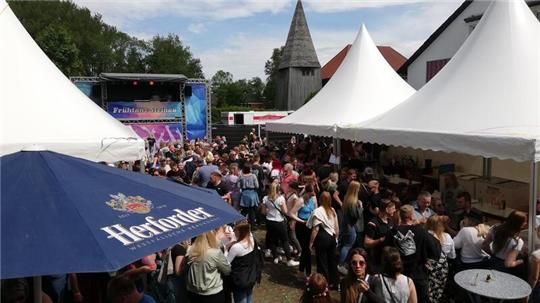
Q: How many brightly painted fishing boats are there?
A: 0